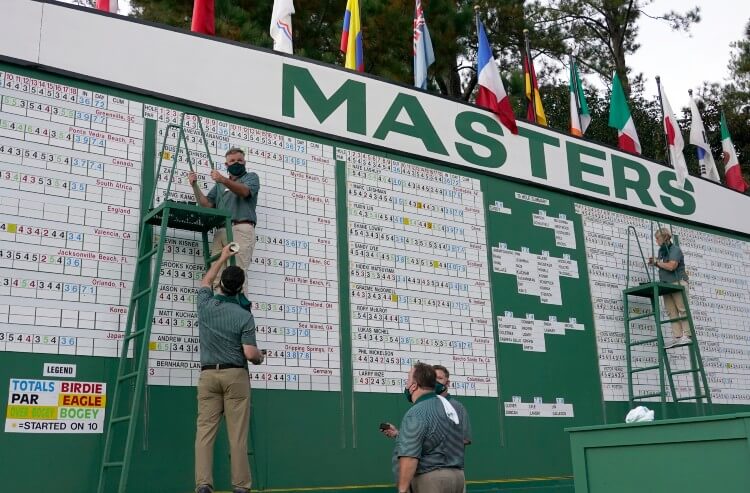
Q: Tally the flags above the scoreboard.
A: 12